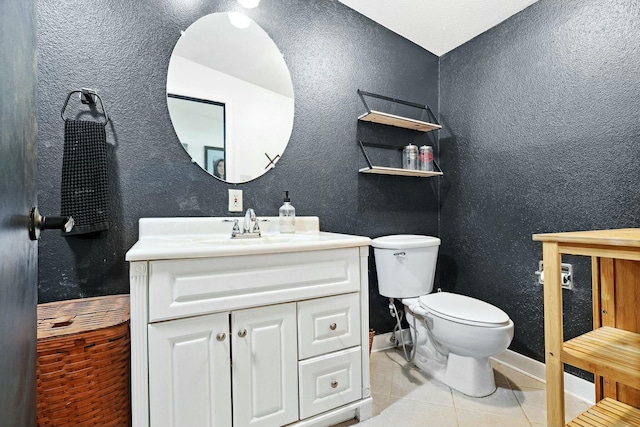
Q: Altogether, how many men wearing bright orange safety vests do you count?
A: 0